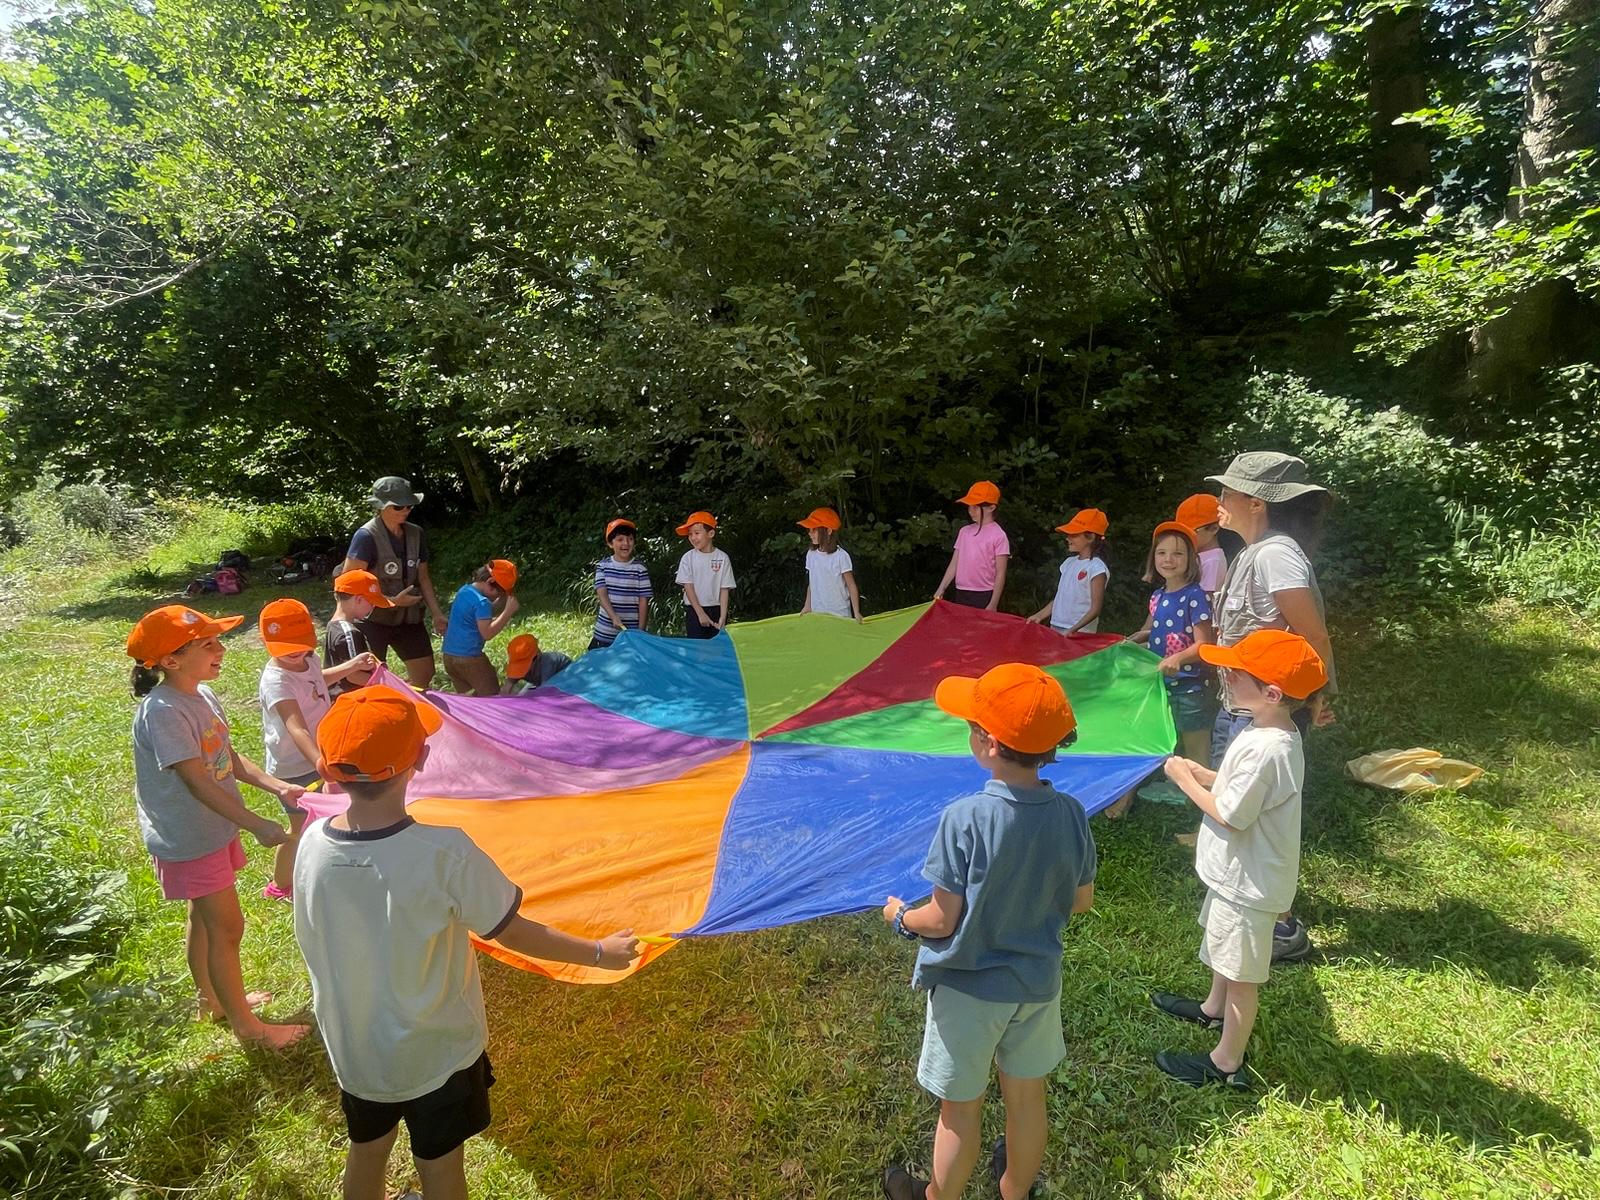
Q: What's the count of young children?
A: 15